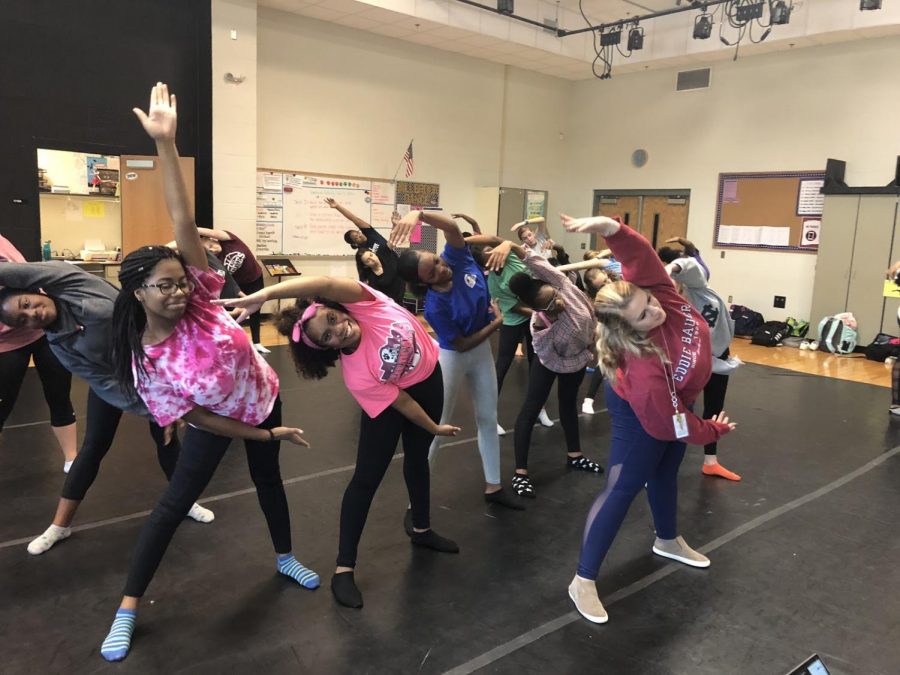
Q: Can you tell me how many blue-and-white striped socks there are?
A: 2